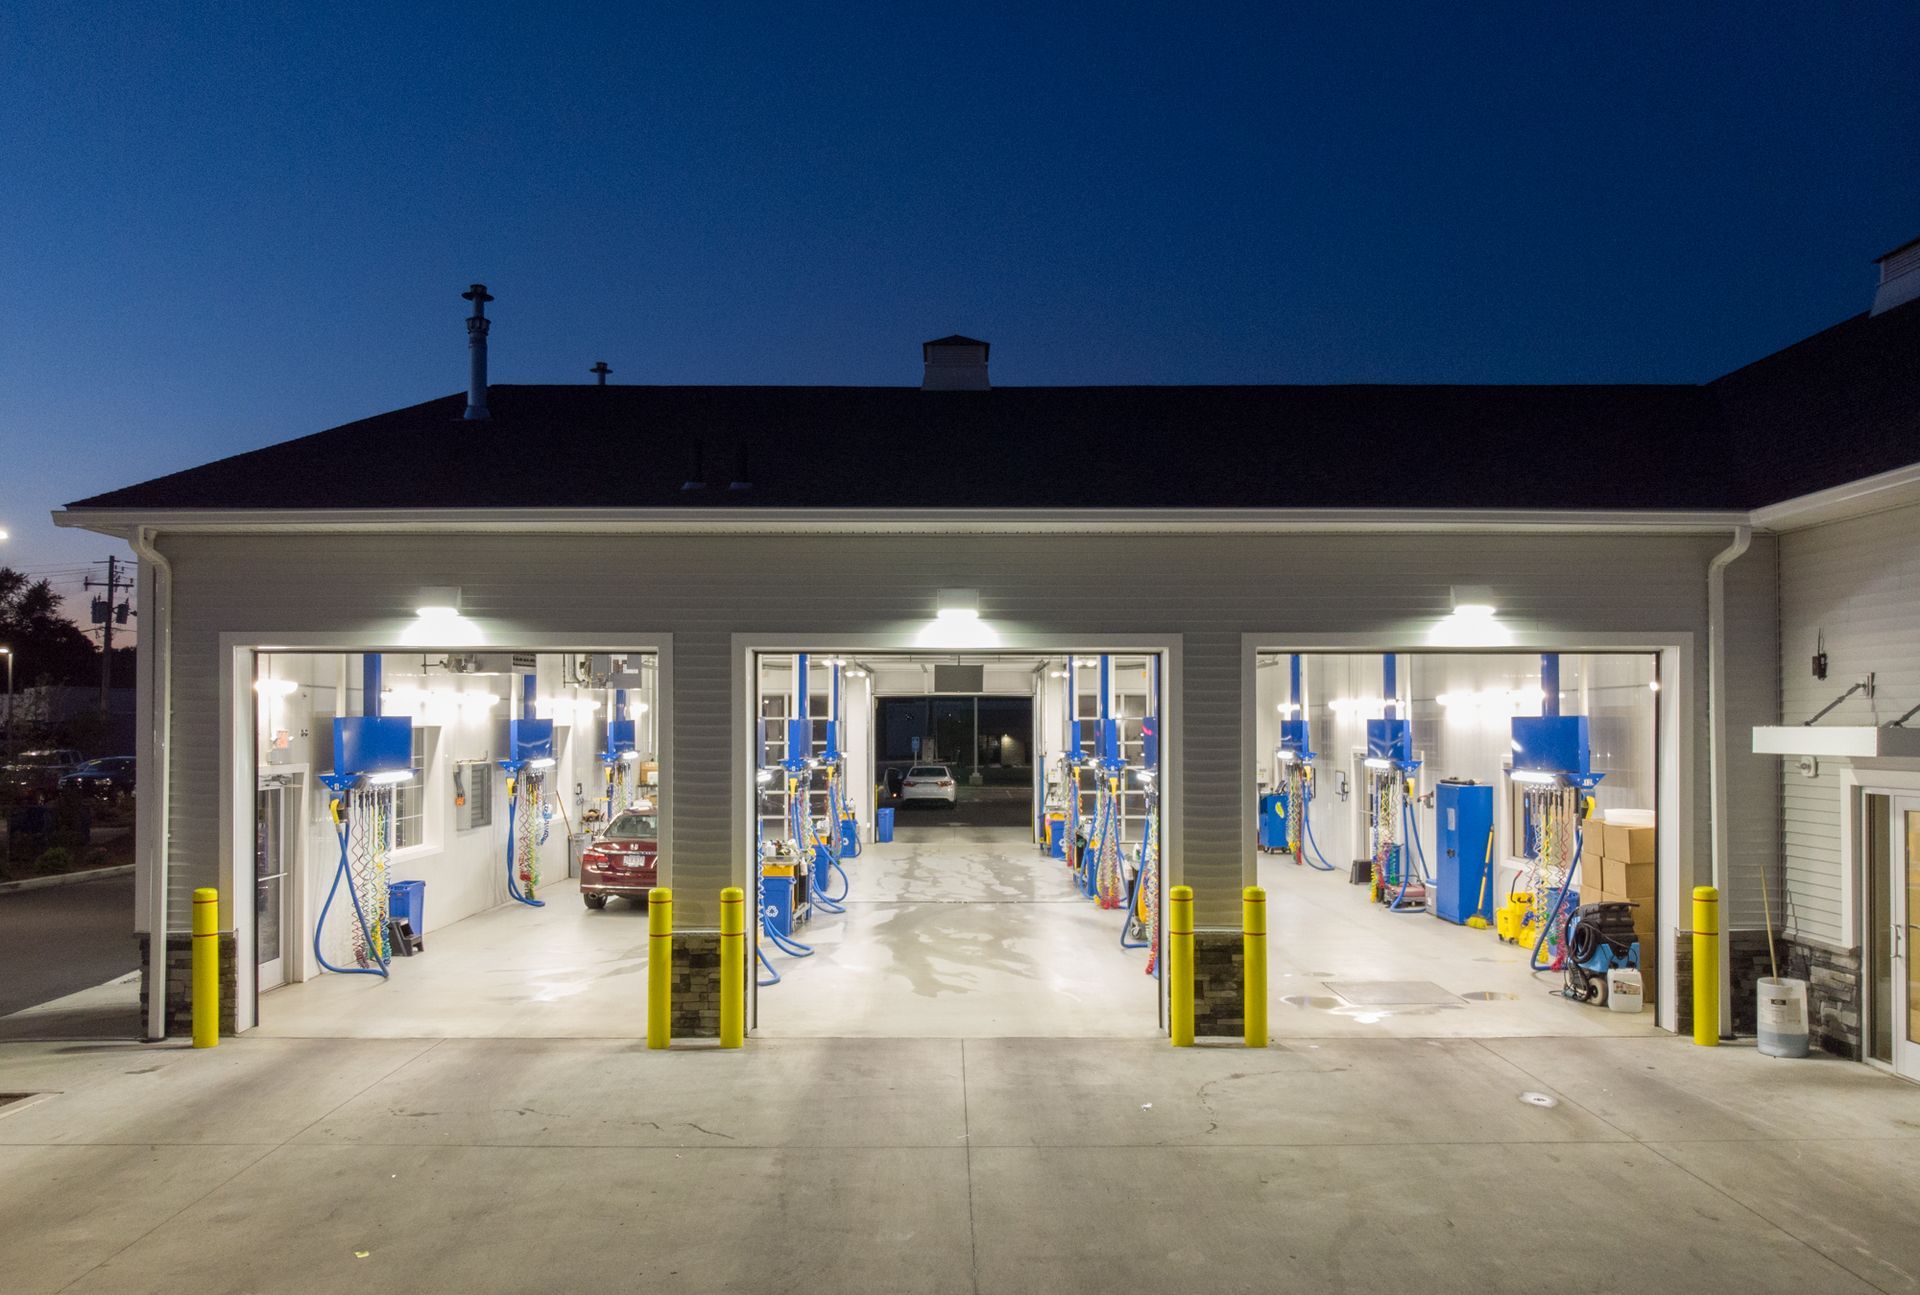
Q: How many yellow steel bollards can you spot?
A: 6